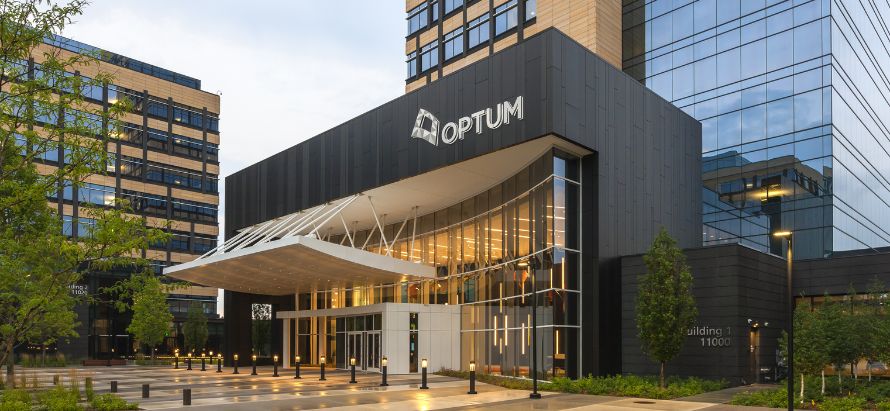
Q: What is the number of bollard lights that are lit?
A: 14